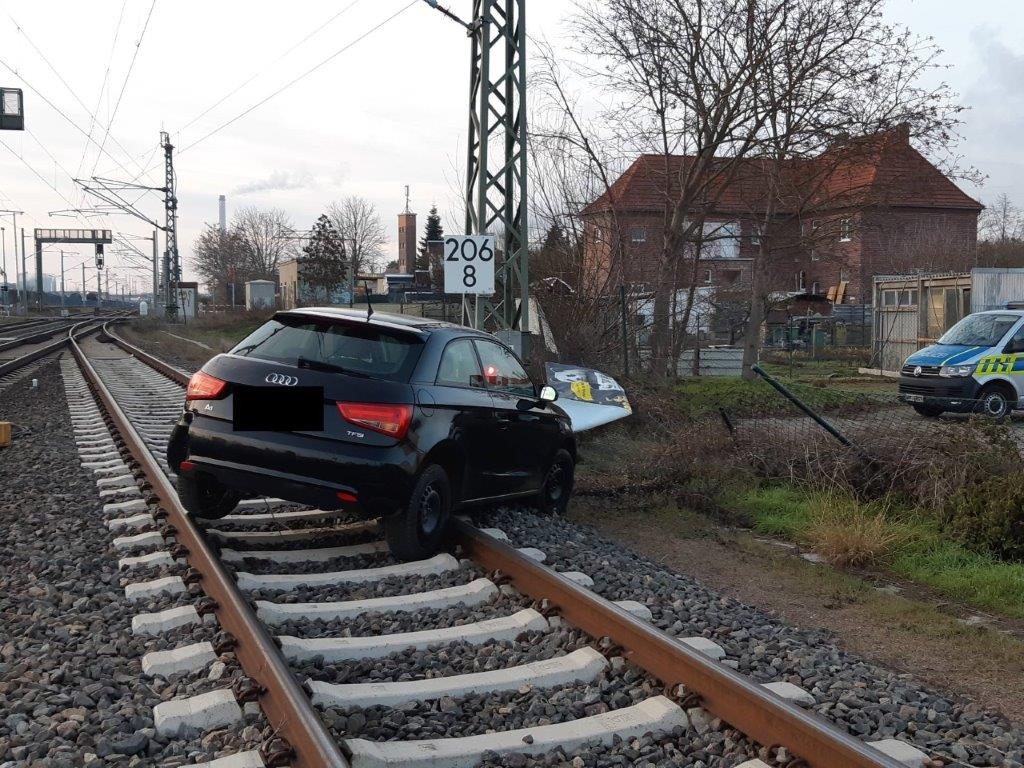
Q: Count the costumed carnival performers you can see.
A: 0